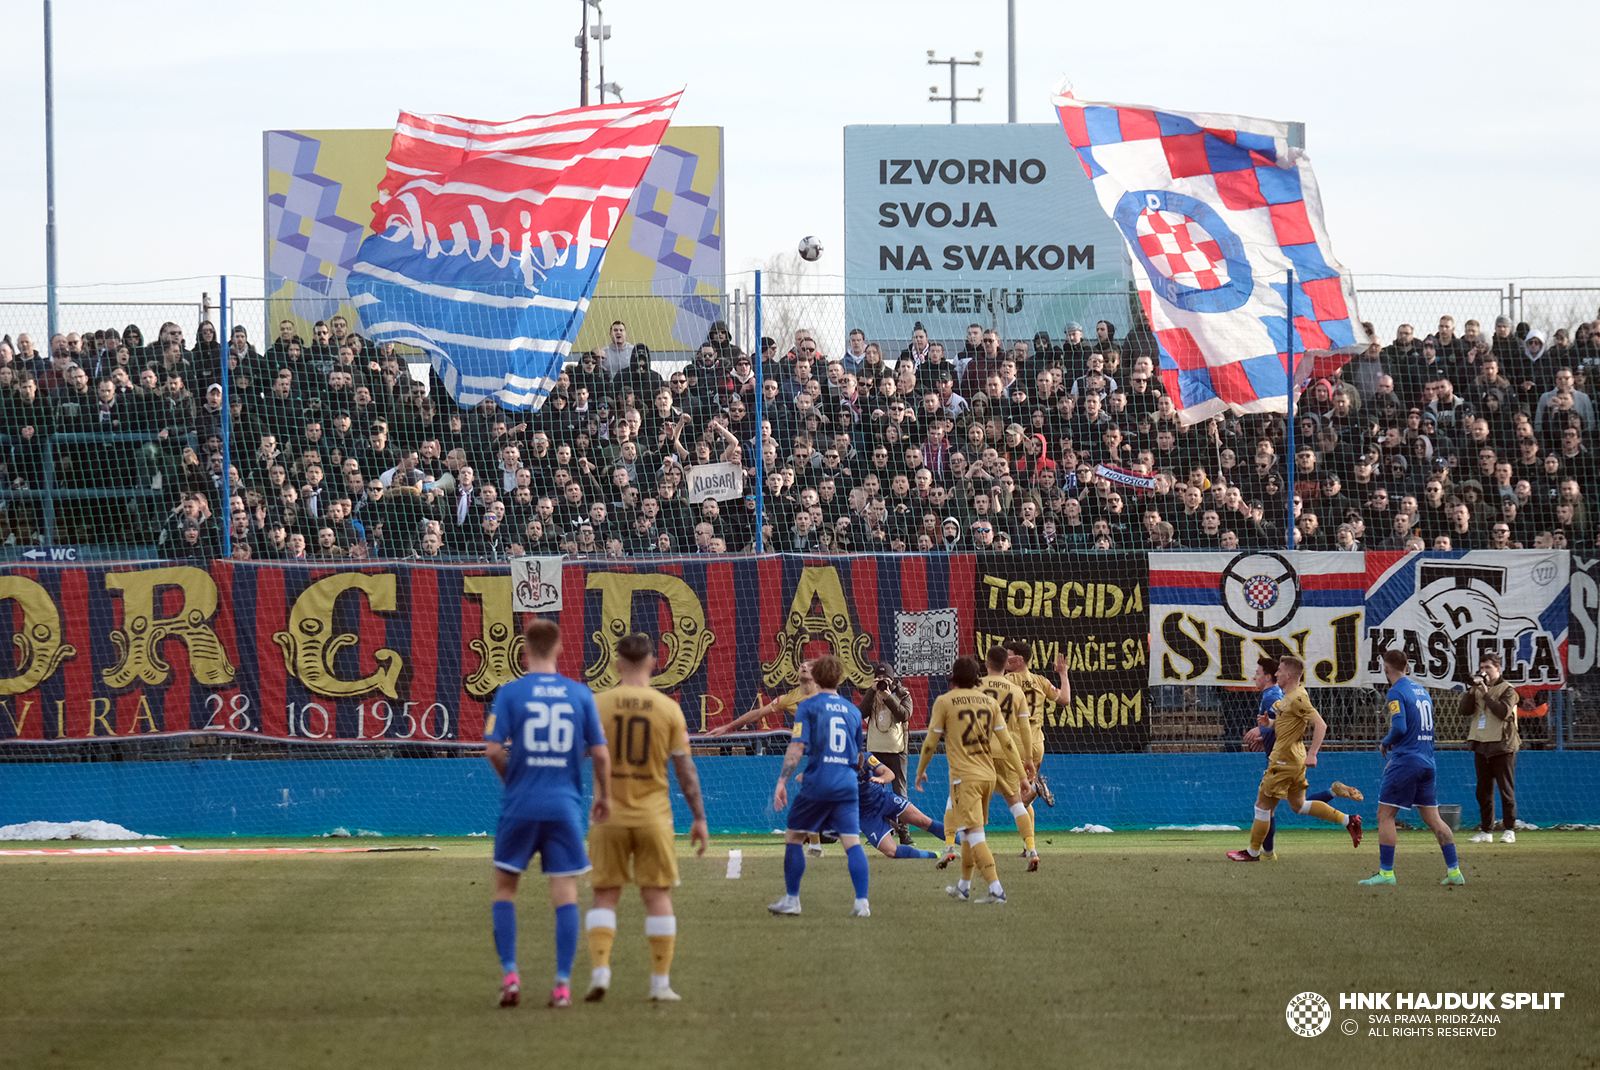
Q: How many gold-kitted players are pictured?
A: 6